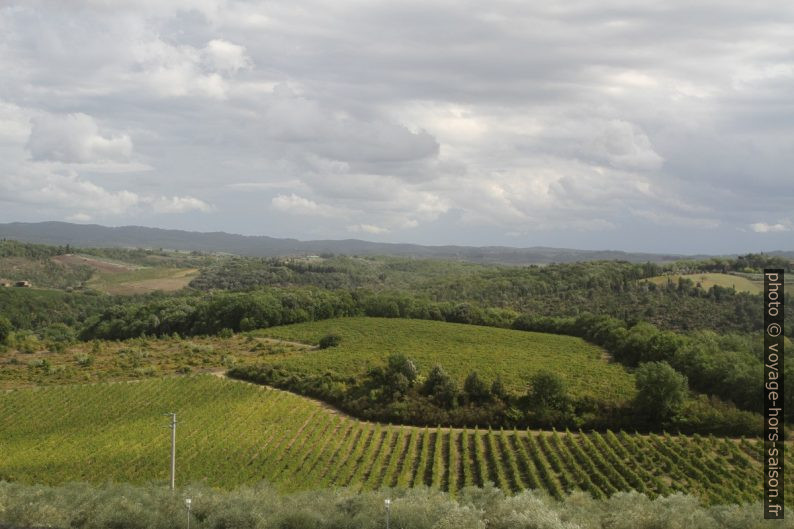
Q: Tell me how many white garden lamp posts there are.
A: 2